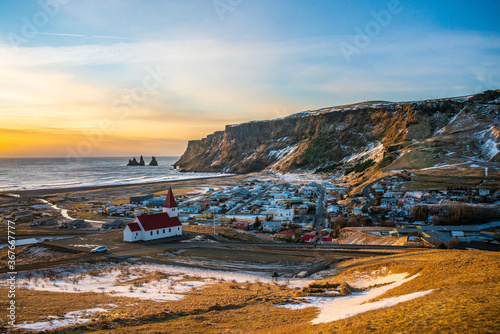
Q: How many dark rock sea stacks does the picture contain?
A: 3